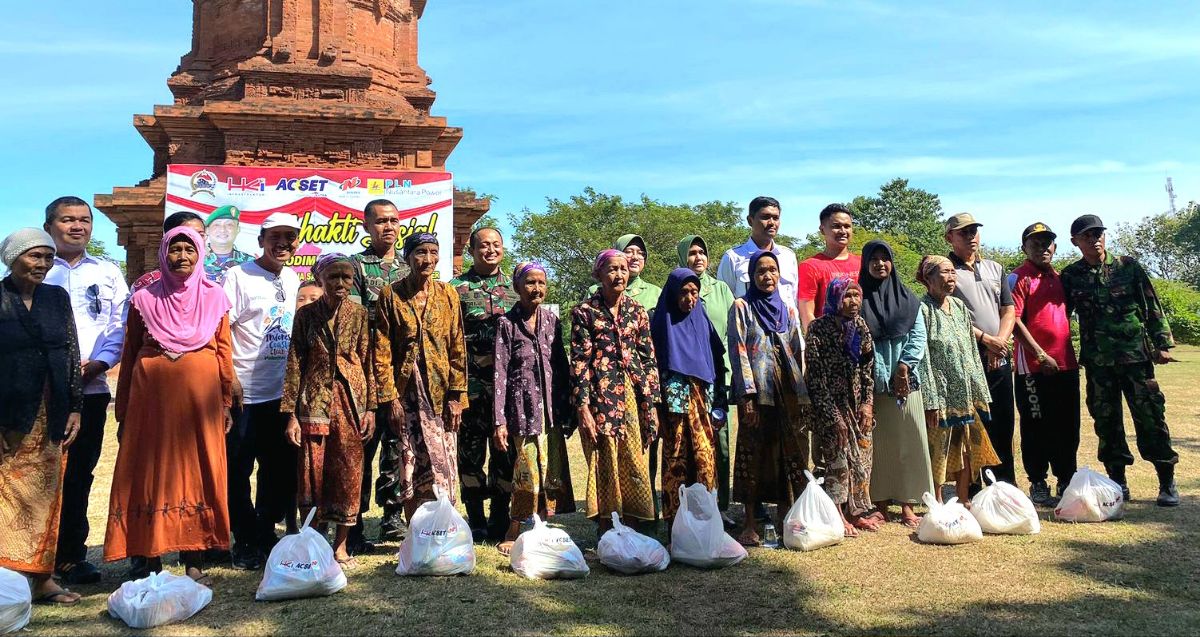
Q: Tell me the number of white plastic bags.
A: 11